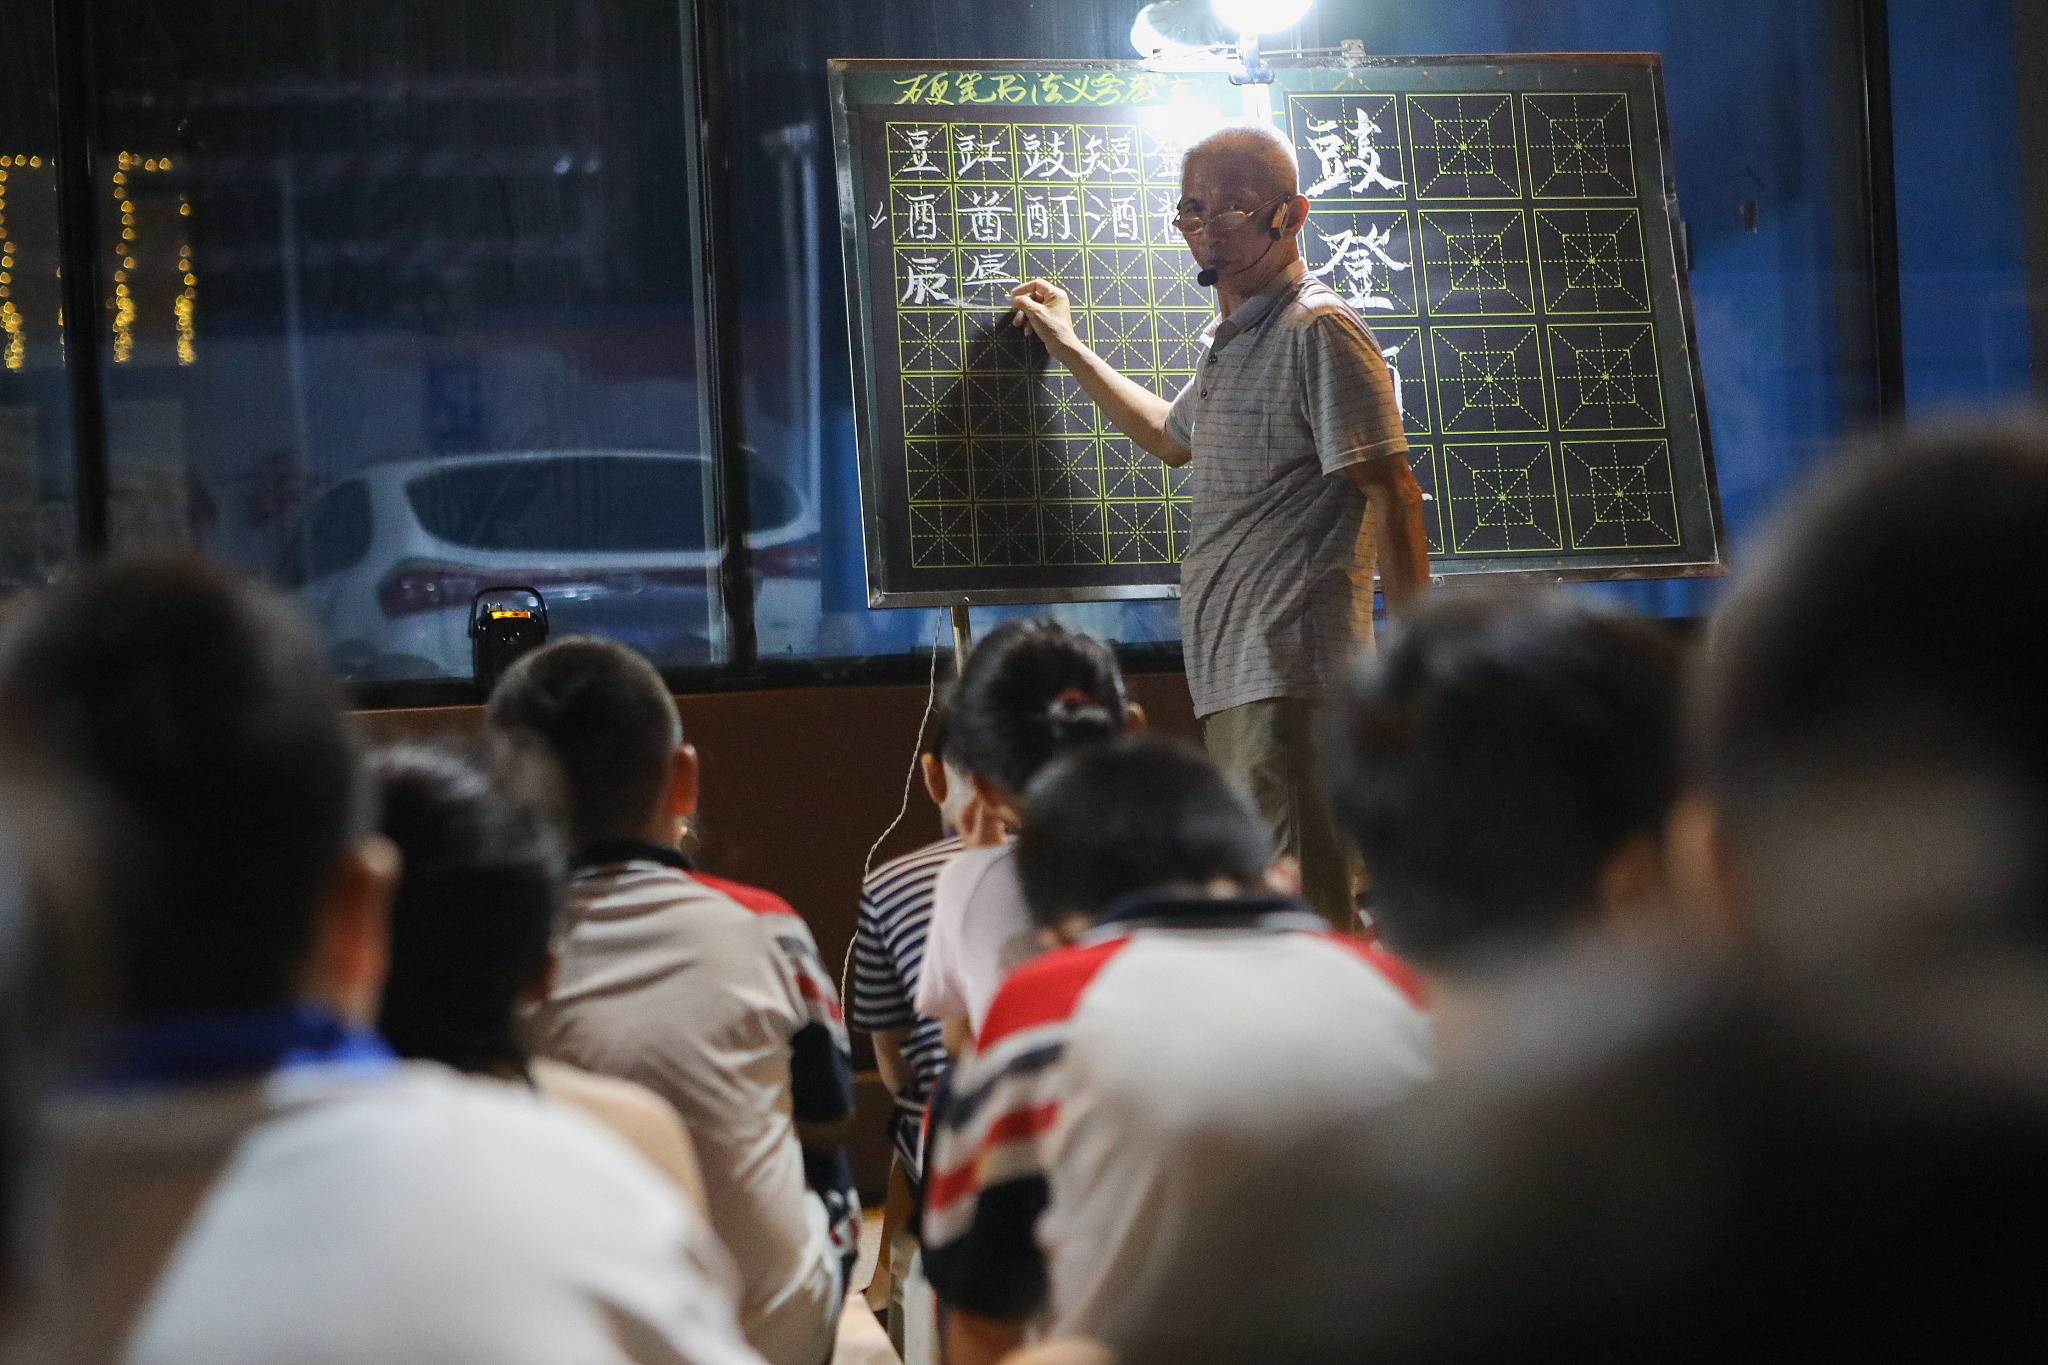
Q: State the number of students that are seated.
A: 8